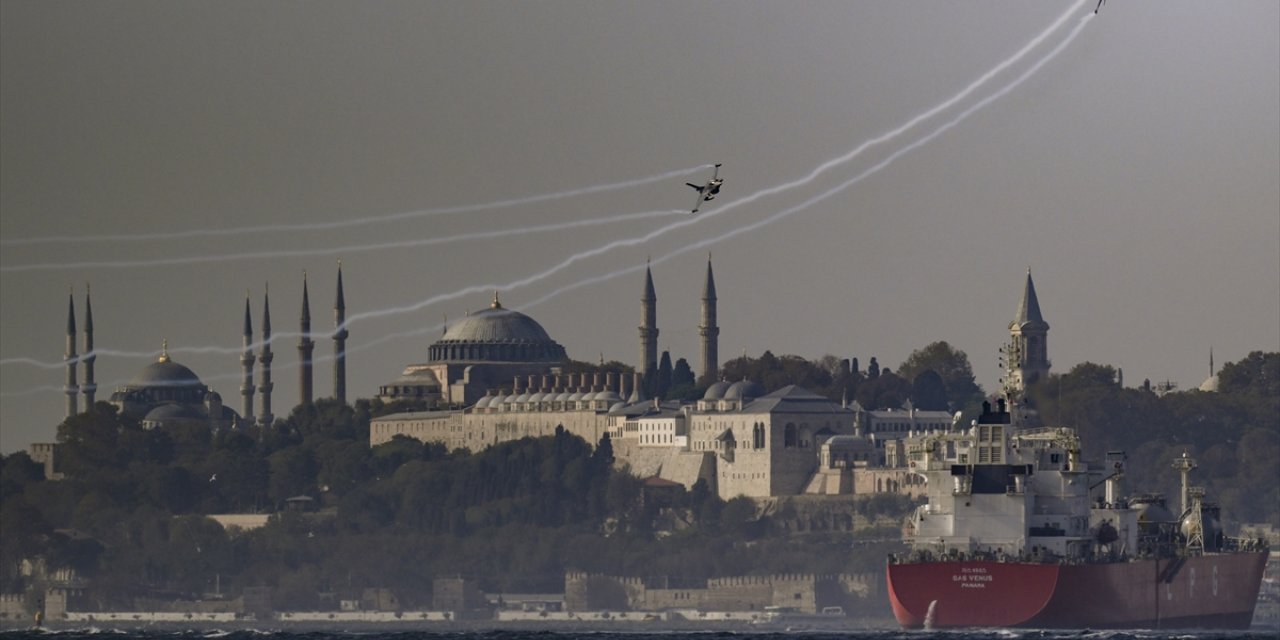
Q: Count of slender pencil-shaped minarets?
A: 8